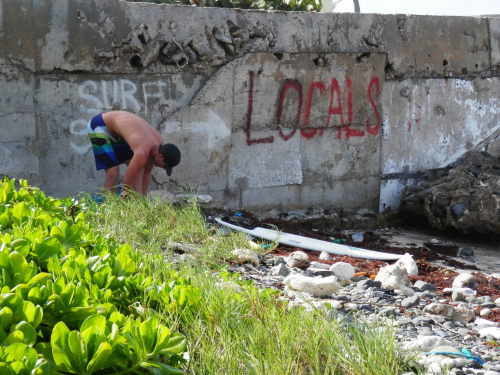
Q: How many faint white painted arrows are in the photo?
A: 1